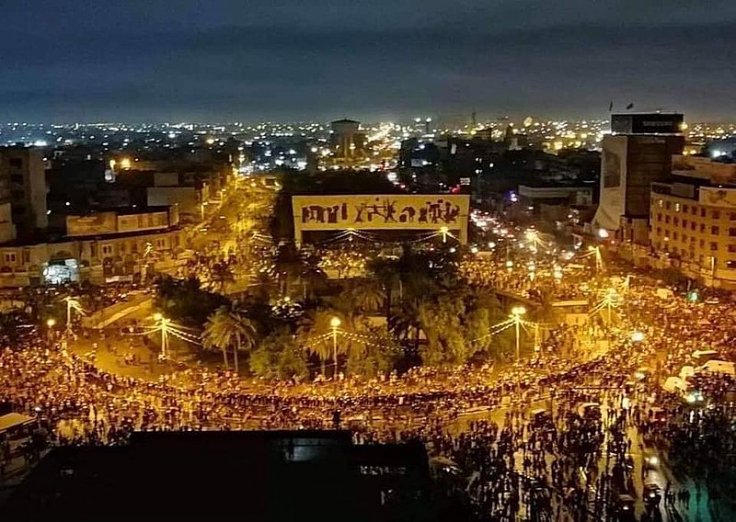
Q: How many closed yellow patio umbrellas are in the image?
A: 0